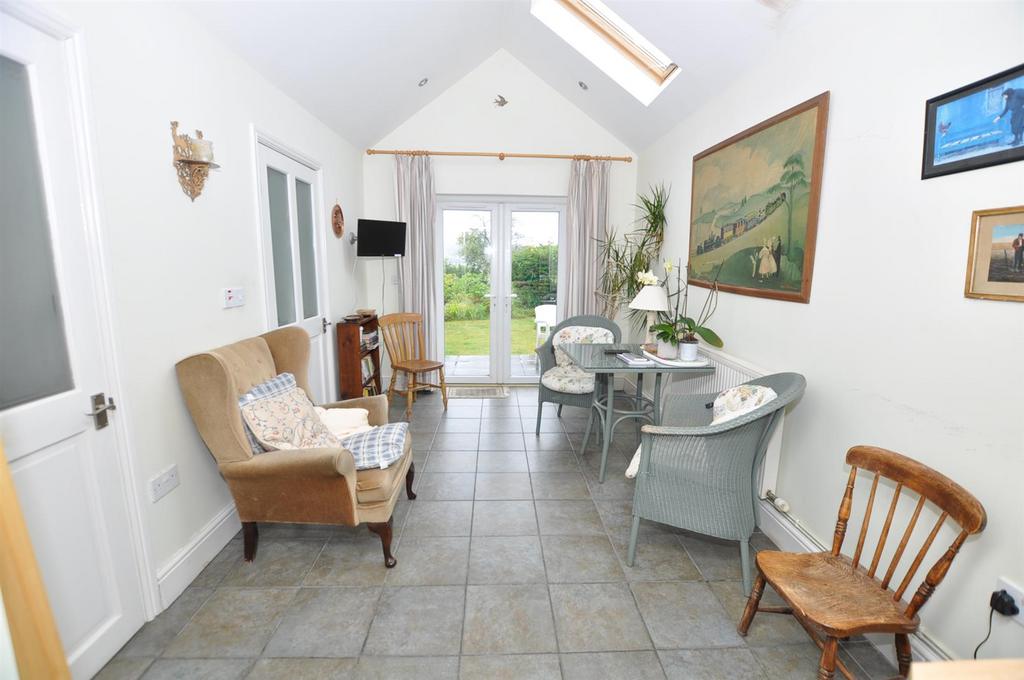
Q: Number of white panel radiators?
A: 1